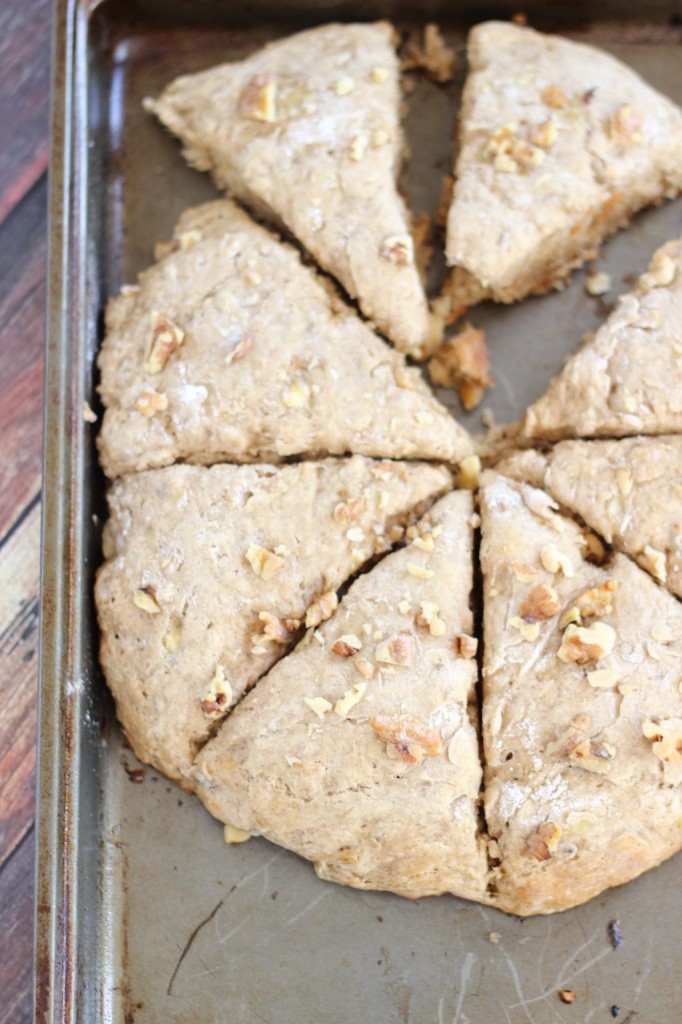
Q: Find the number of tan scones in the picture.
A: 8